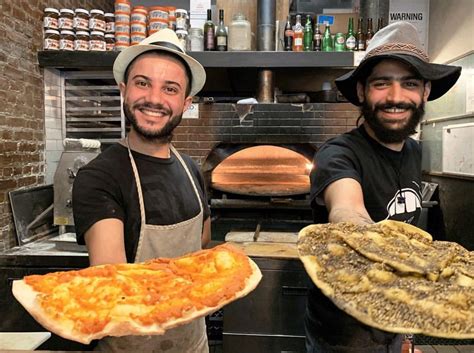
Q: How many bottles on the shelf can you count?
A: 11